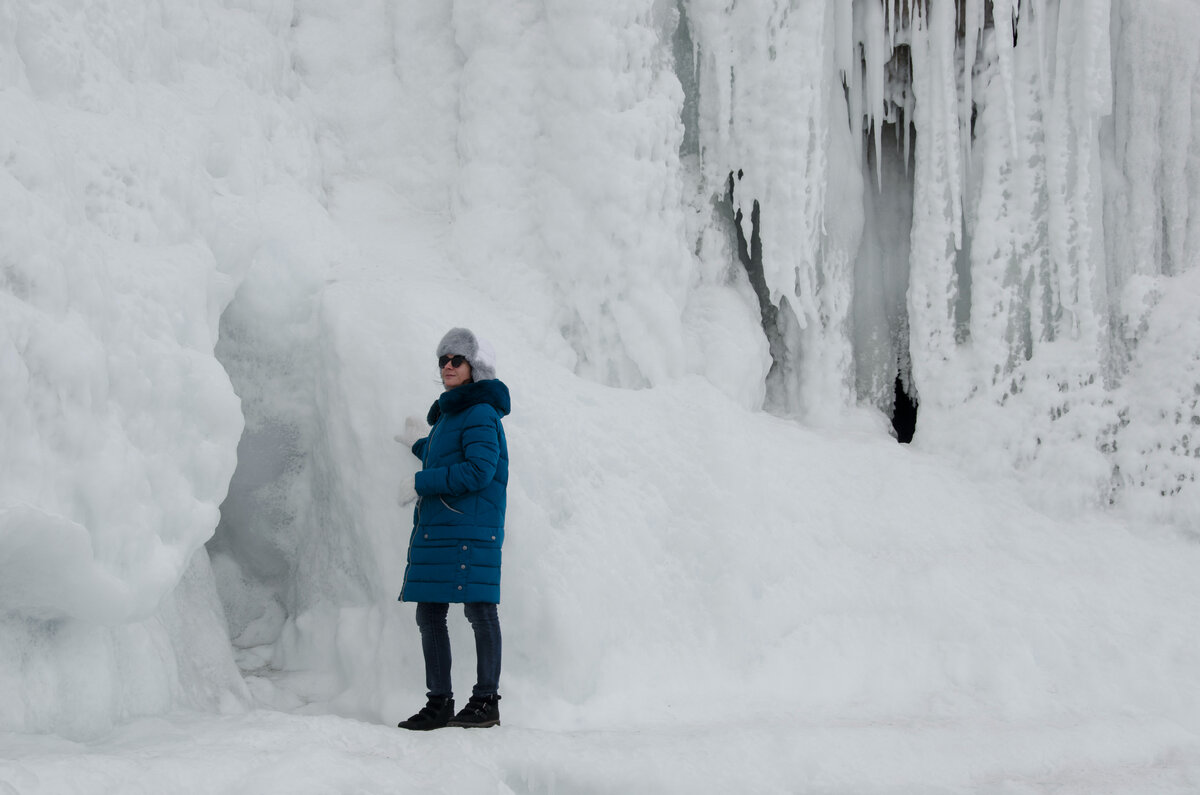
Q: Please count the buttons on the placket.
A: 3